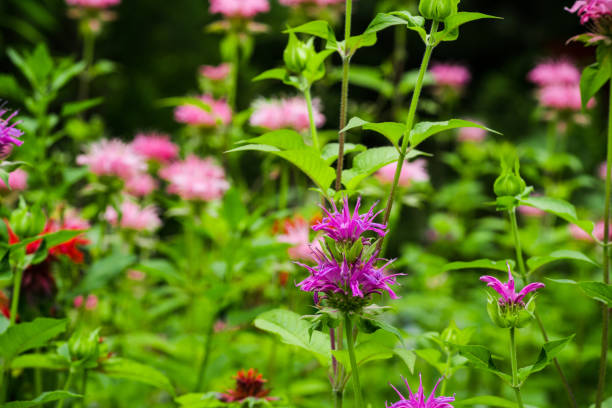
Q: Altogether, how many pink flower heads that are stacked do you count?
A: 2